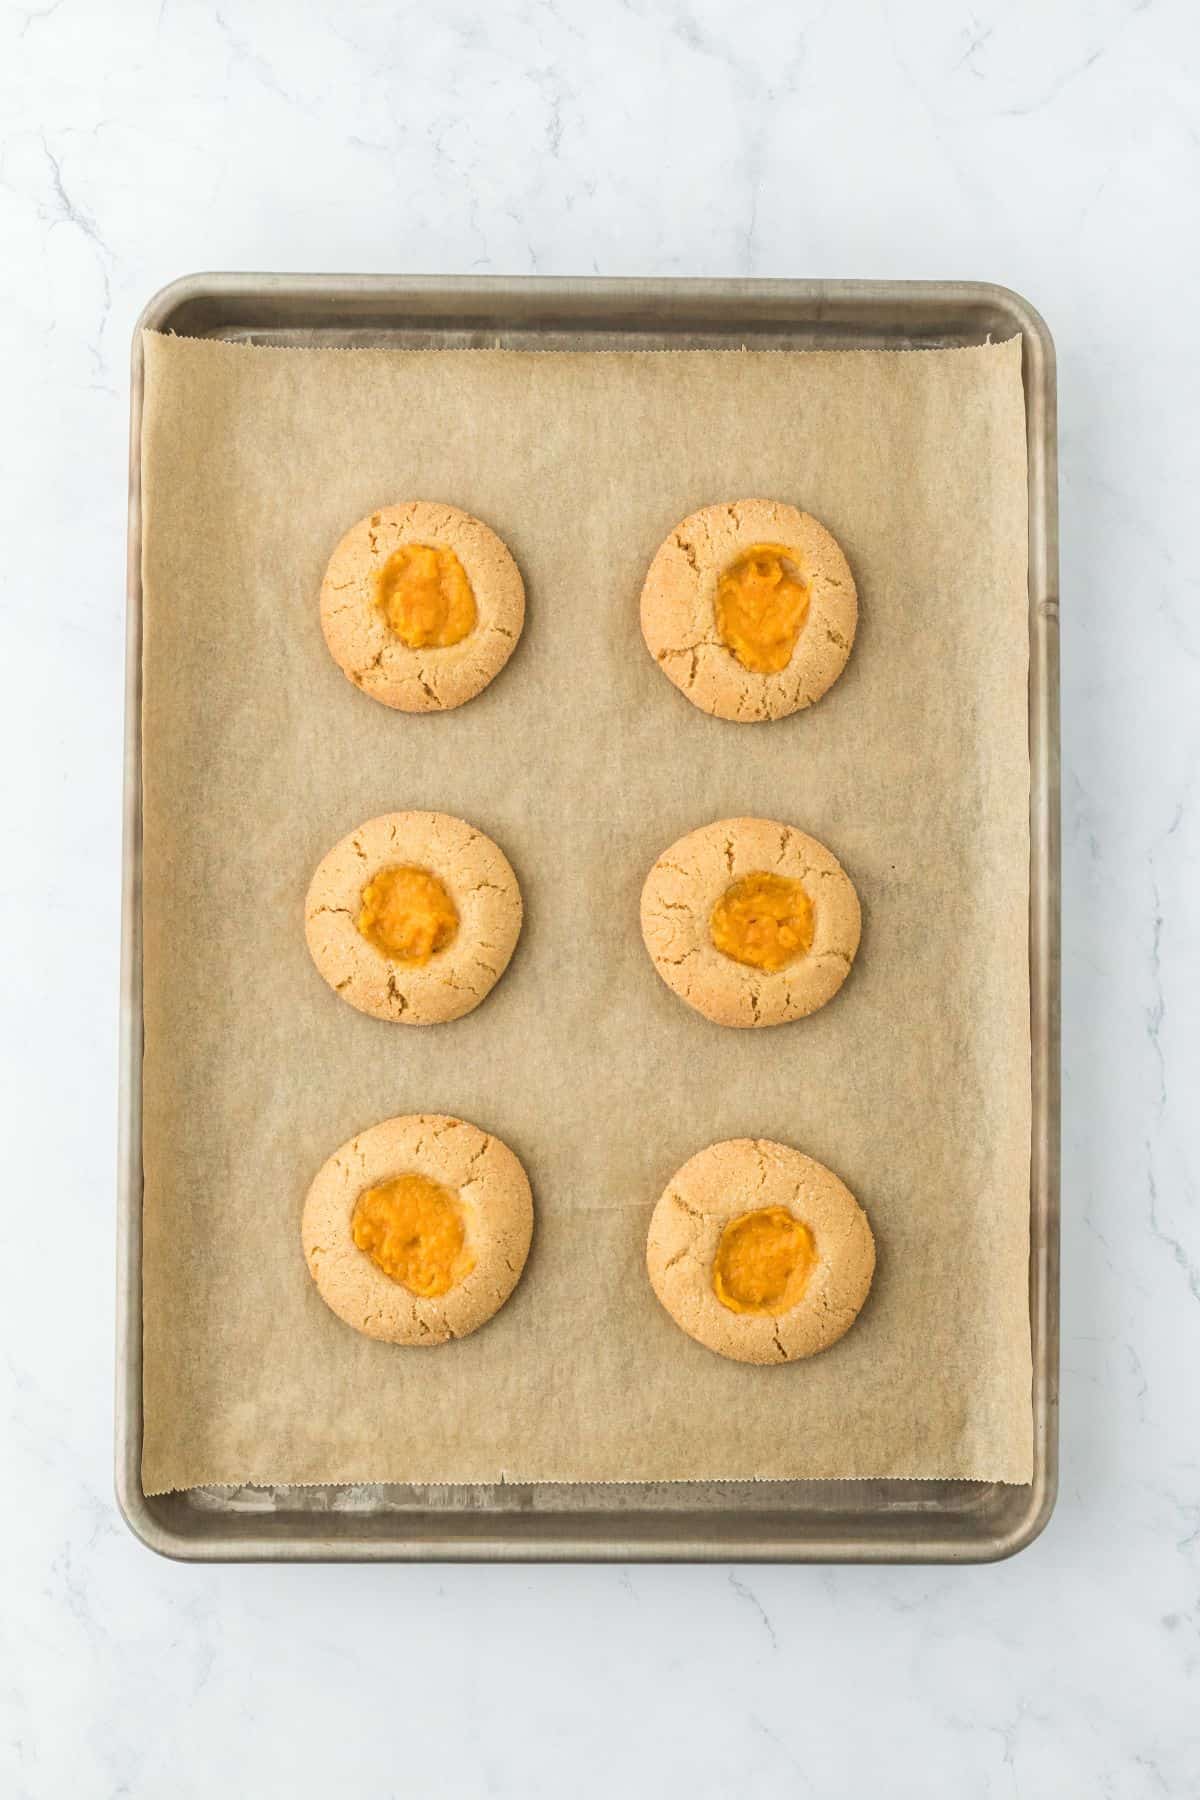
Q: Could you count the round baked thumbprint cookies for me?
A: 6